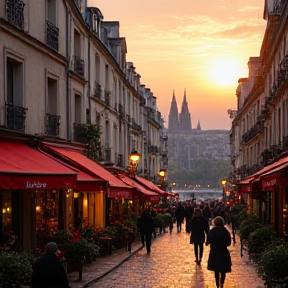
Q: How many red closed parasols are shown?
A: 0